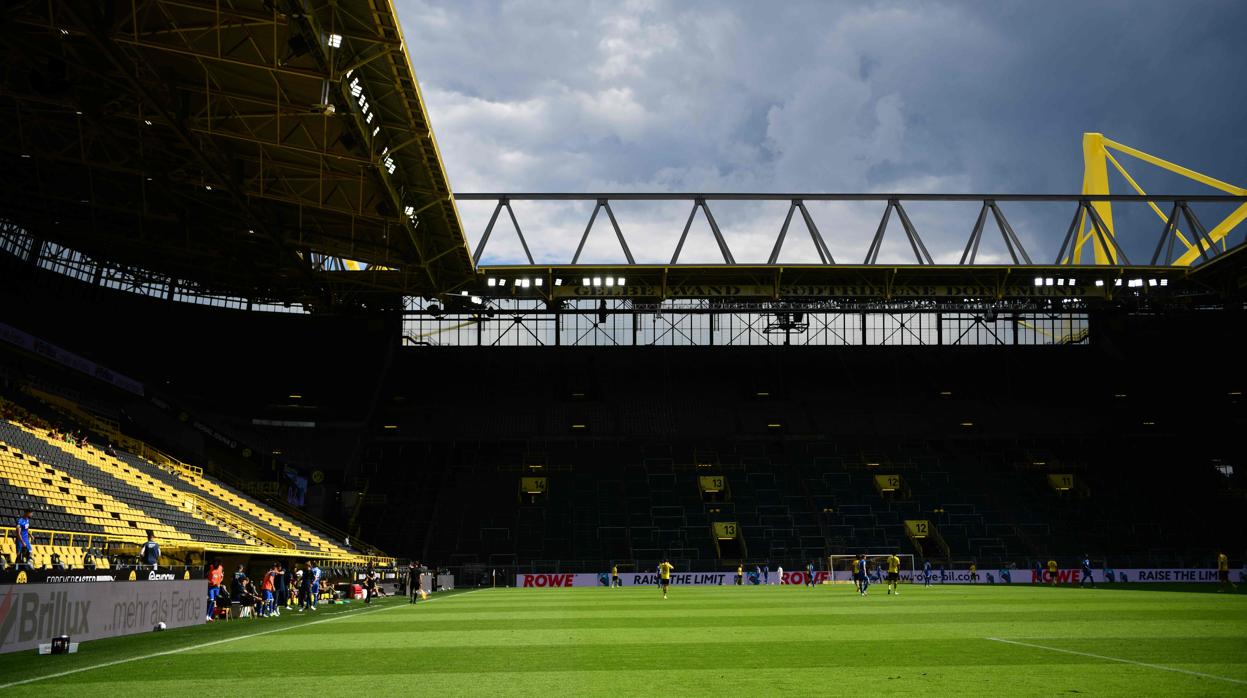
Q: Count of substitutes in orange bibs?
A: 2